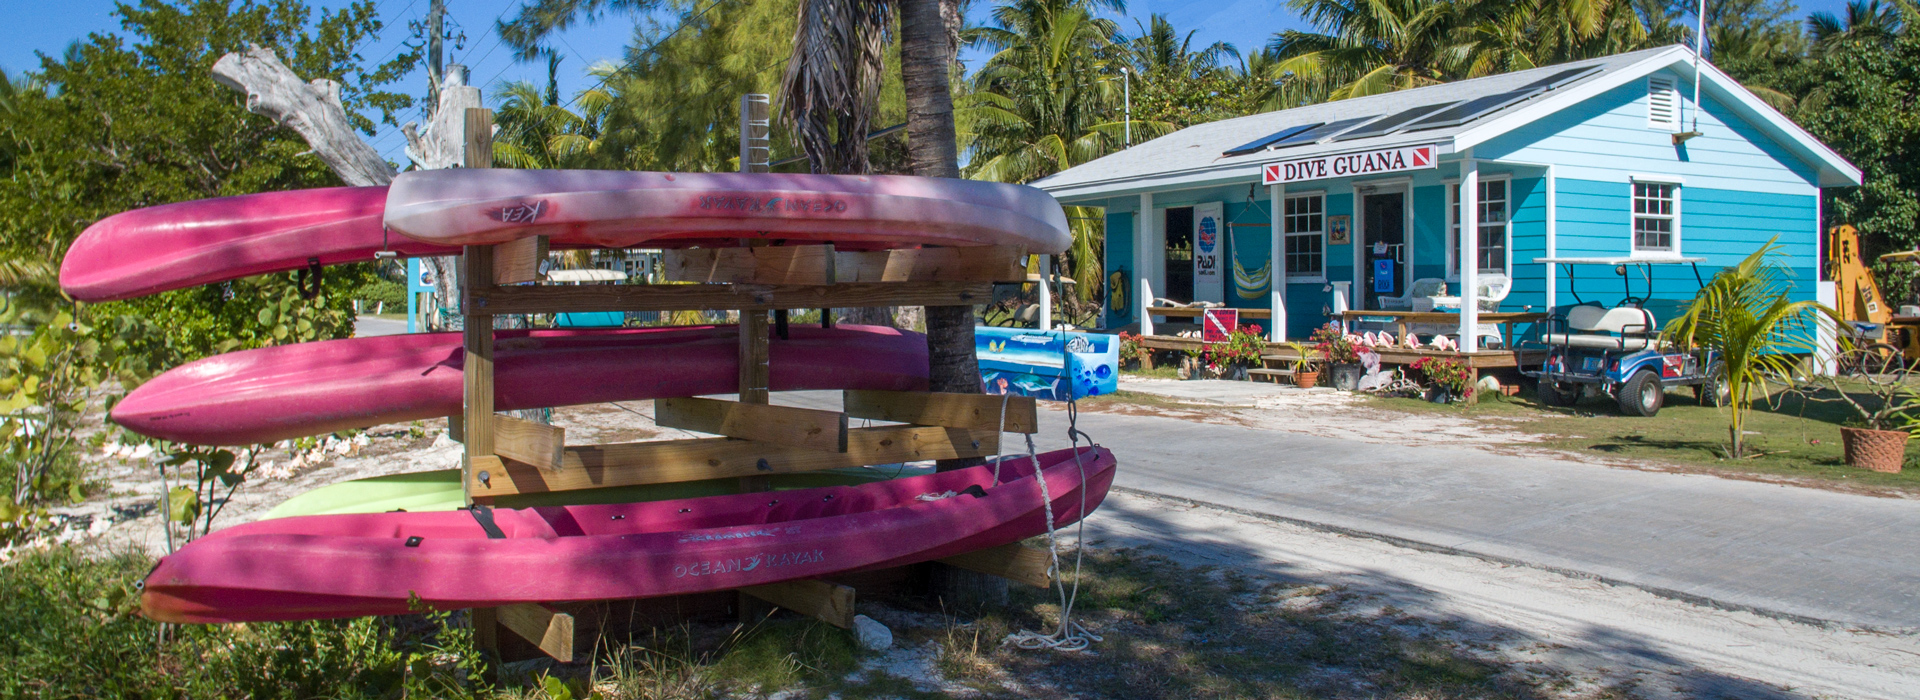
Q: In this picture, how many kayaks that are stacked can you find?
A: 5